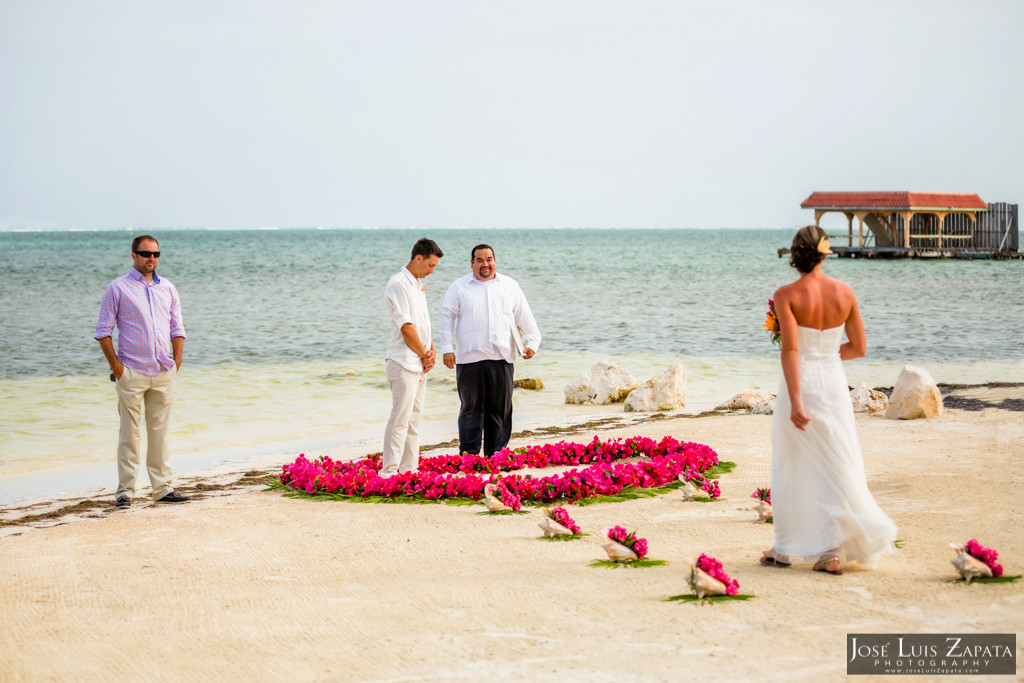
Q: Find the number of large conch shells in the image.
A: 7